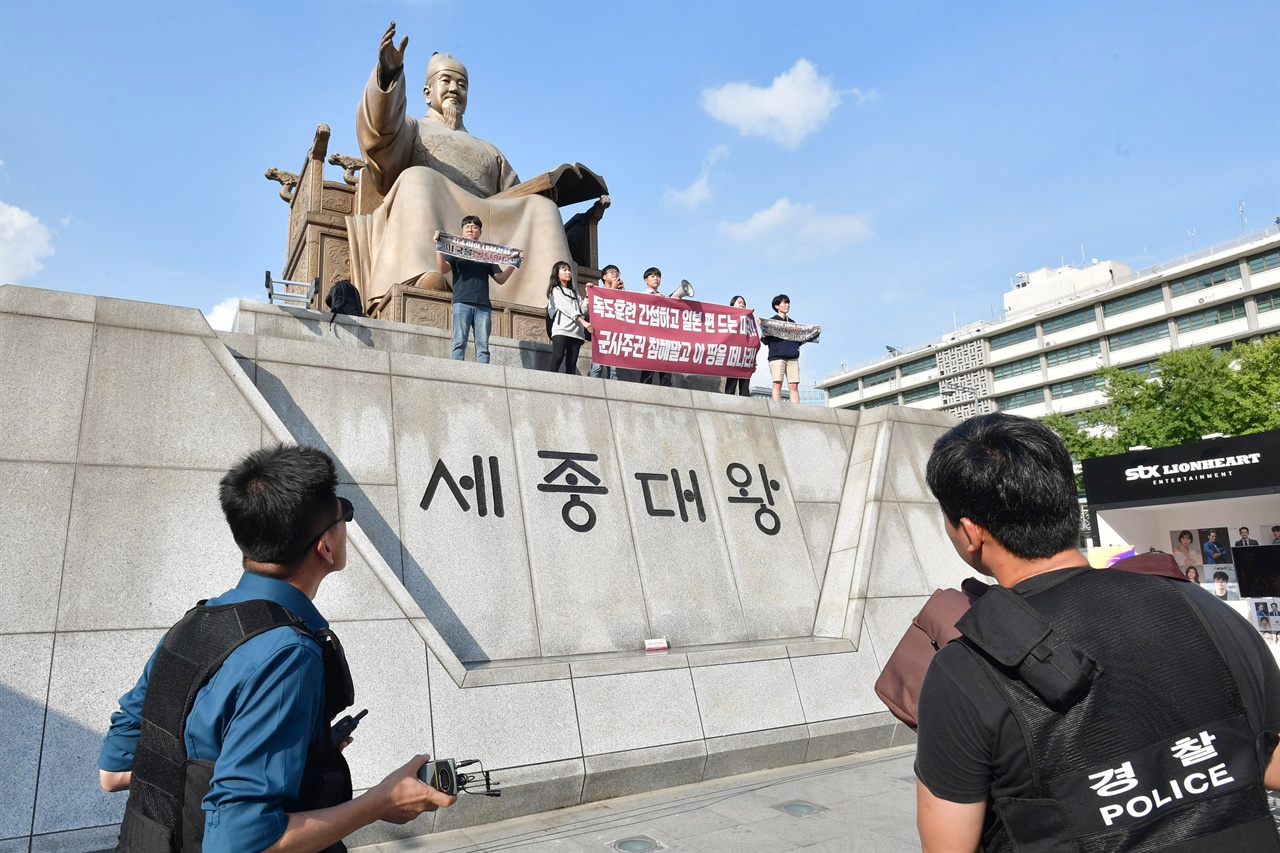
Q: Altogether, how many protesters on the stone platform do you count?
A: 6